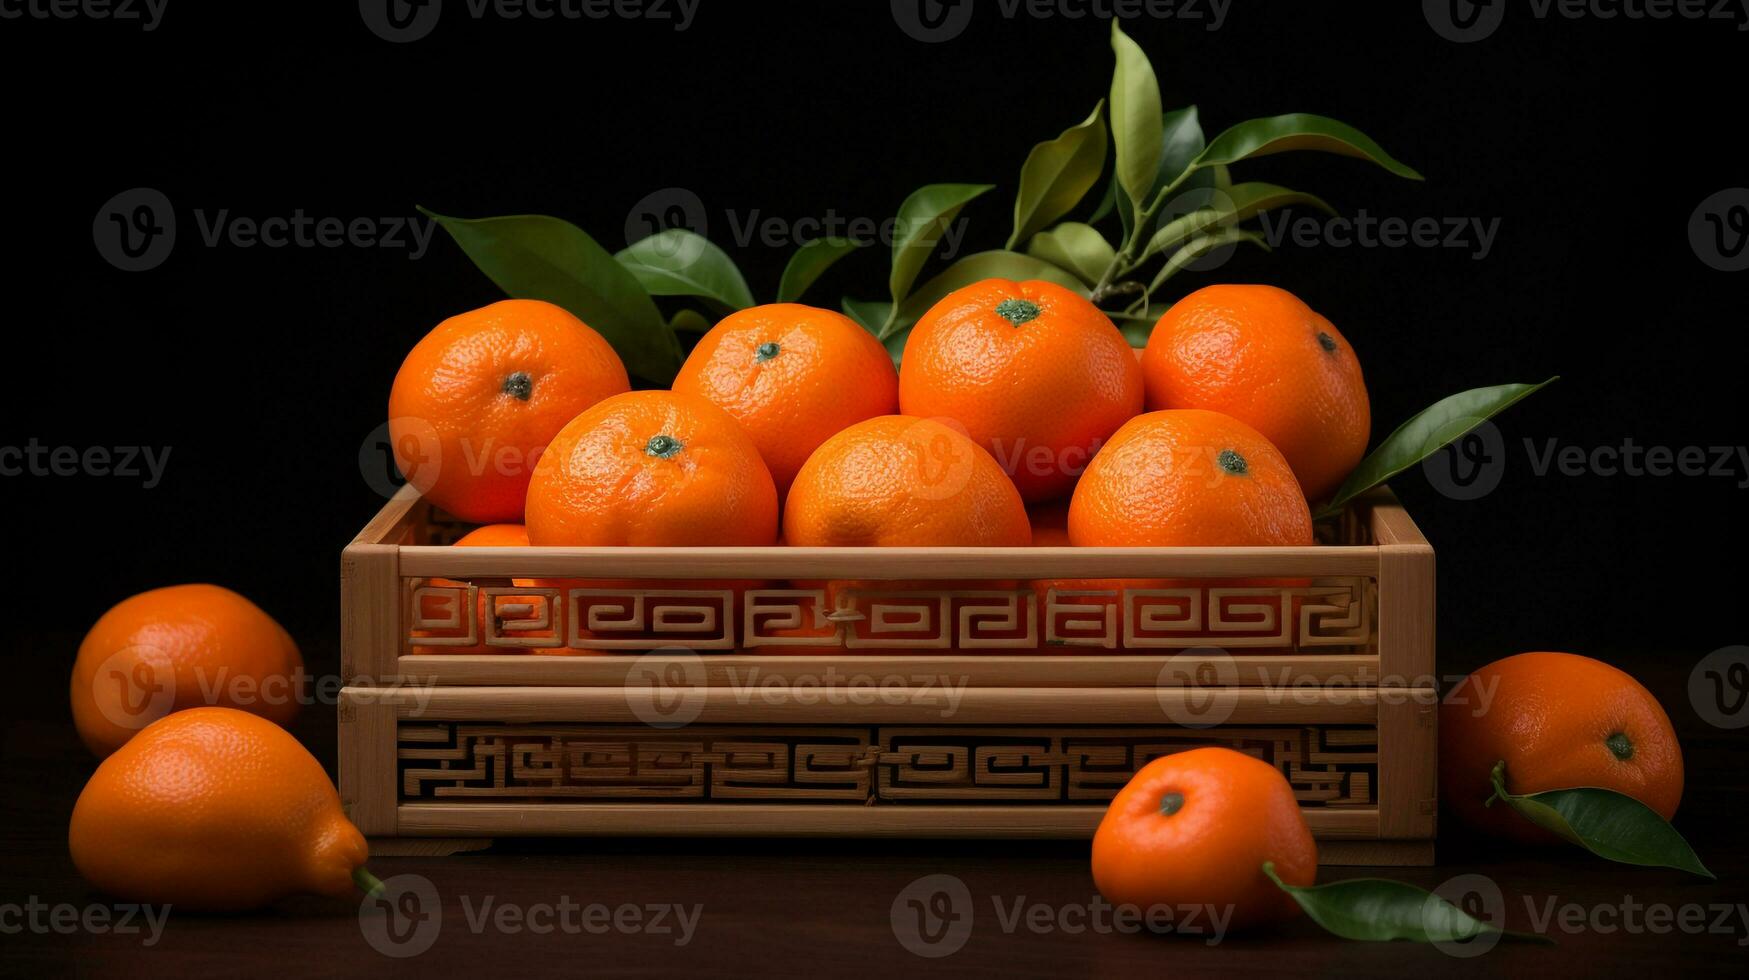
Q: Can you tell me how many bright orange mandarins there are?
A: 11